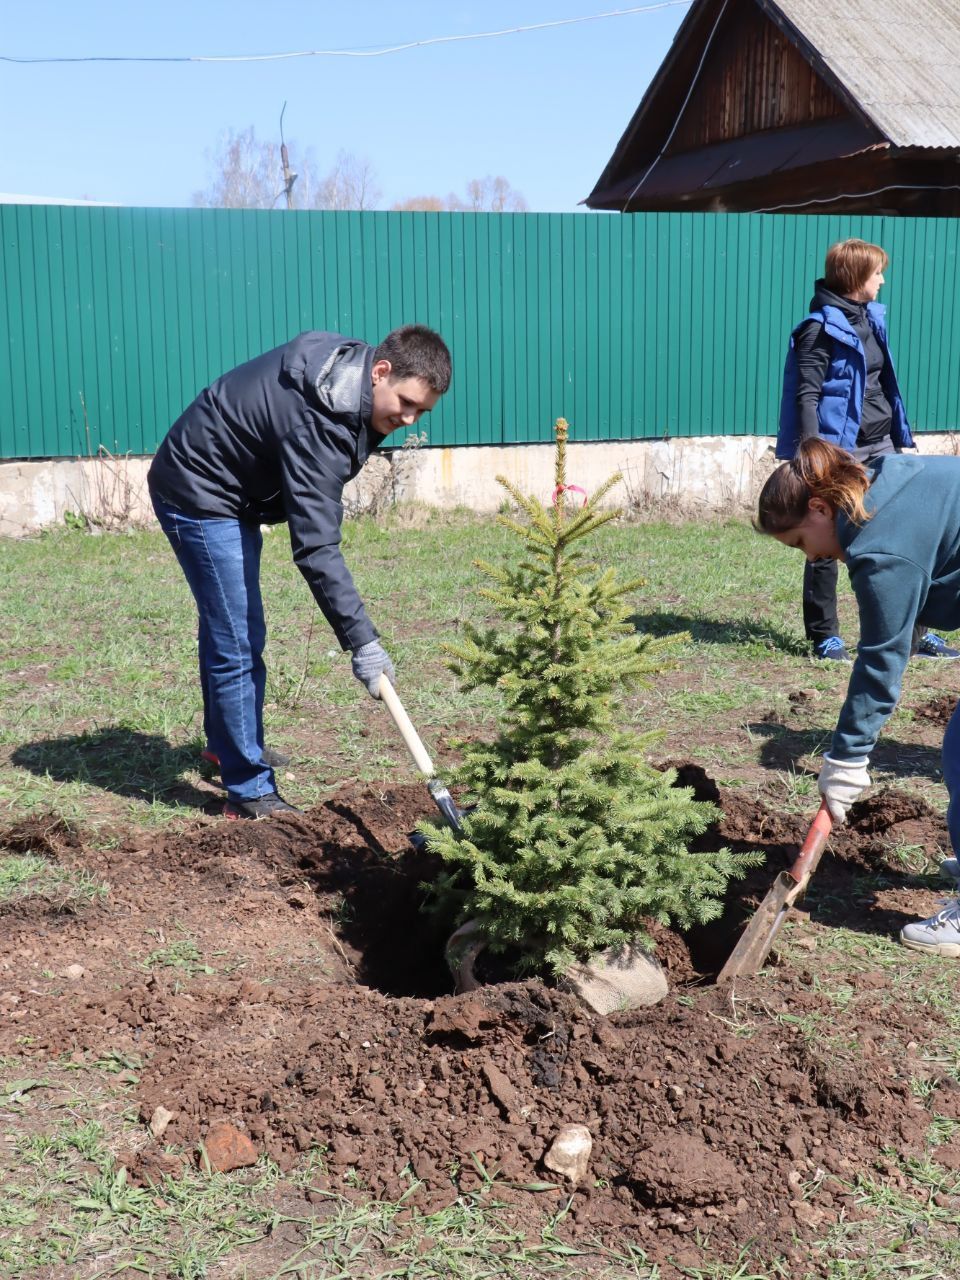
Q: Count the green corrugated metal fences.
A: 1